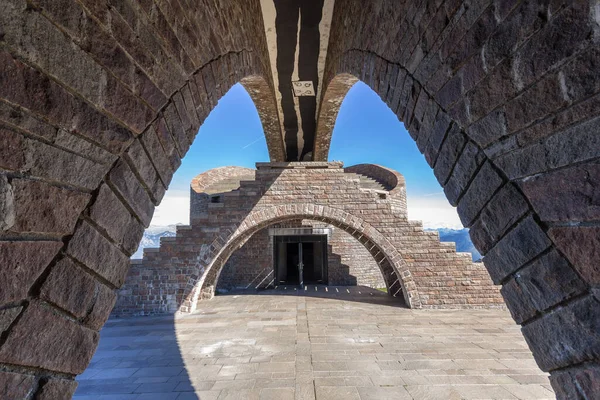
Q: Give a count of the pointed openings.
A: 2